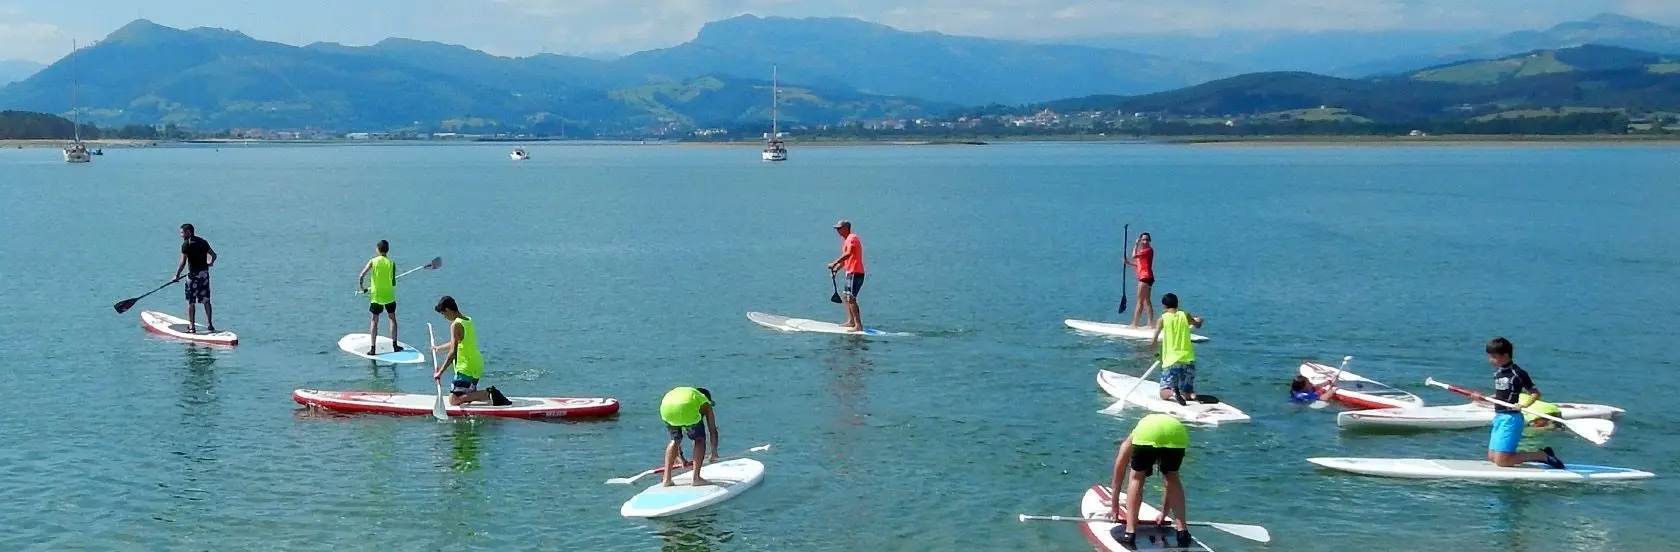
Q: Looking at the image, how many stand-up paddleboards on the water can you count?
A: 11